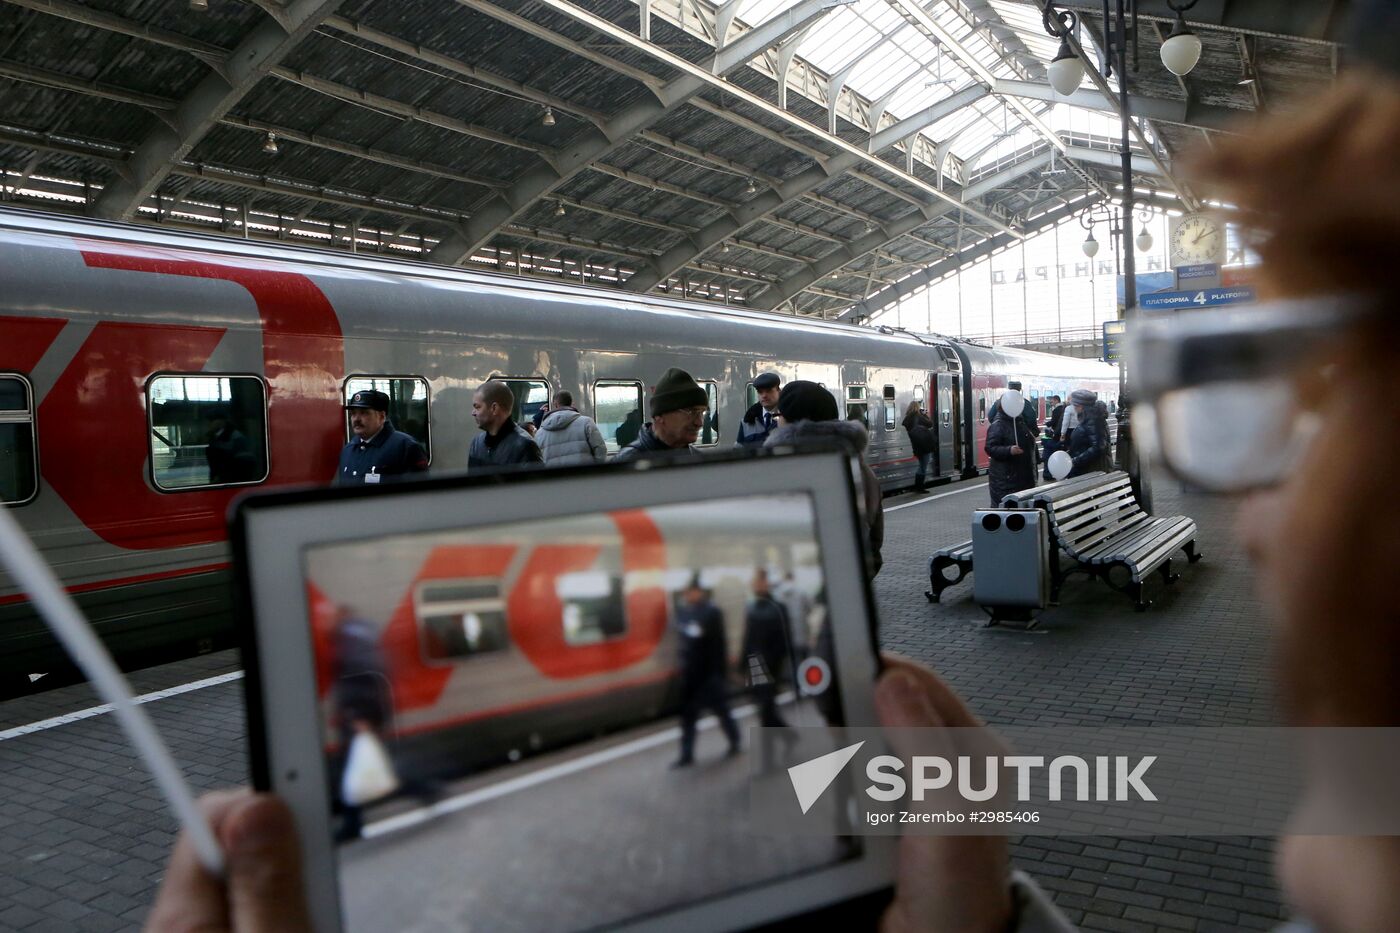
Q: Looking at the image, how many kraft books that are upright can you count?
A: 0